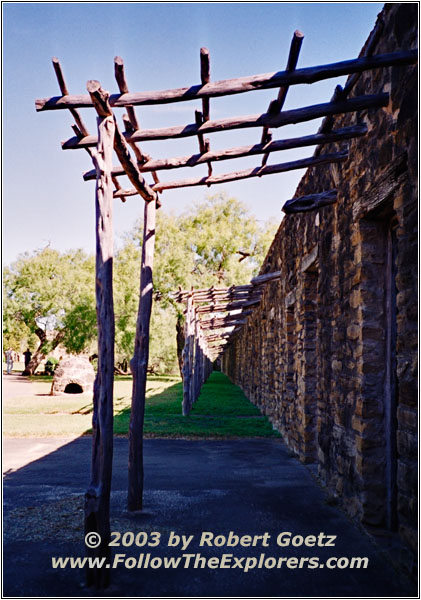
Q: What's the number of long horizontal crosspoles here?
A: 4